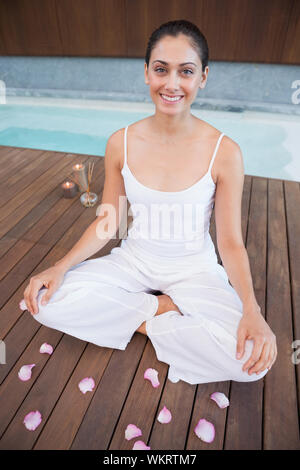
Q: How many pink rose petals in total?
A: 11